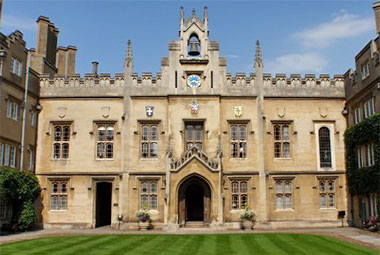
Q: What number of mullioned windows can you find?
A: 11